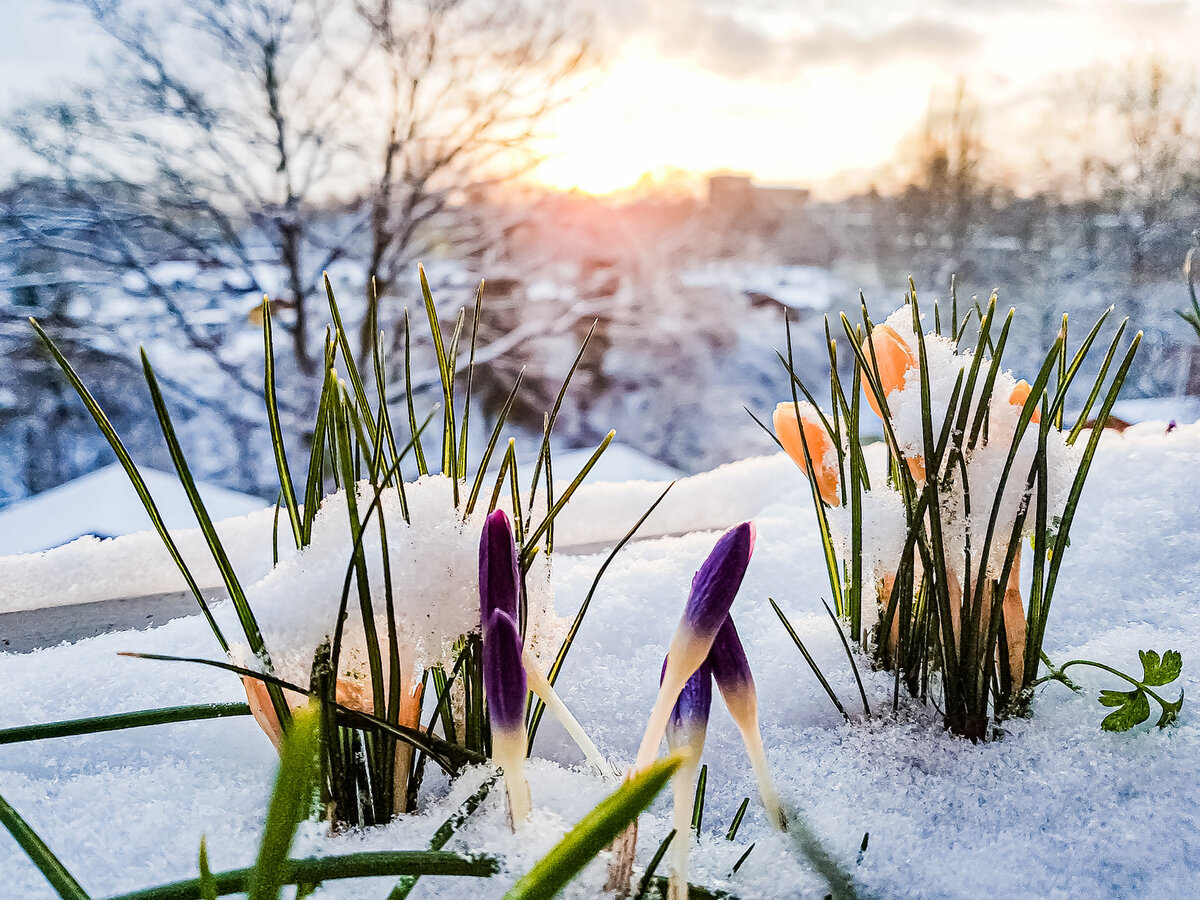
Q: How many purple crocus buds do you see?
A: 5